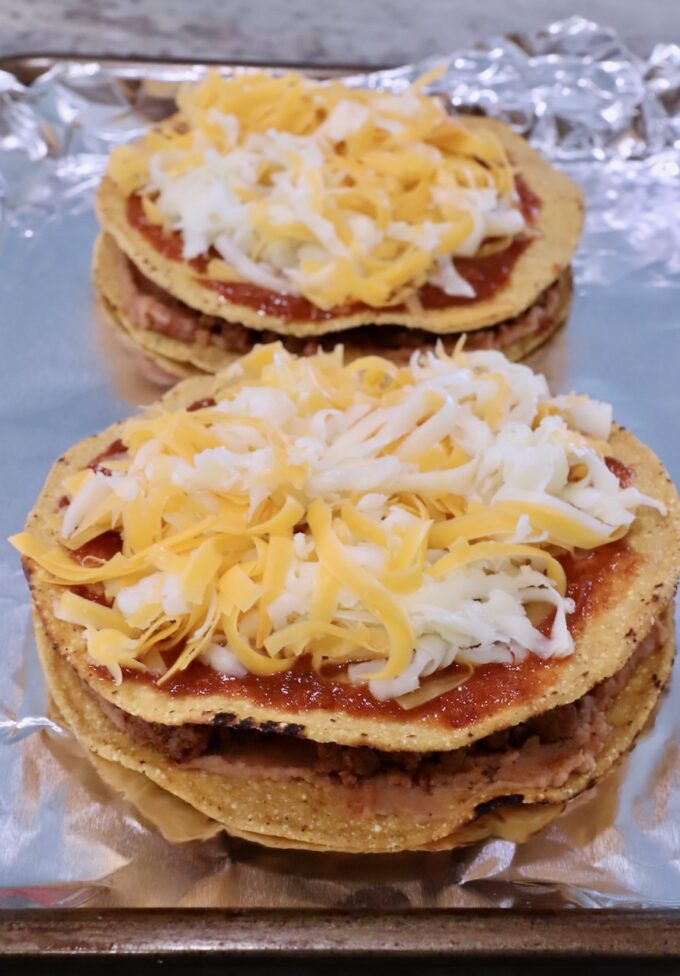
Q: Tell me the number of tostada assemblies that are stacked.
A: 2